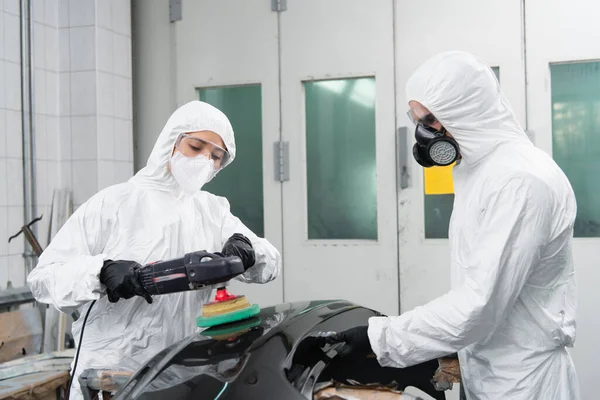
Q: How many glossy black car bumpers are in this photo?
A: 1